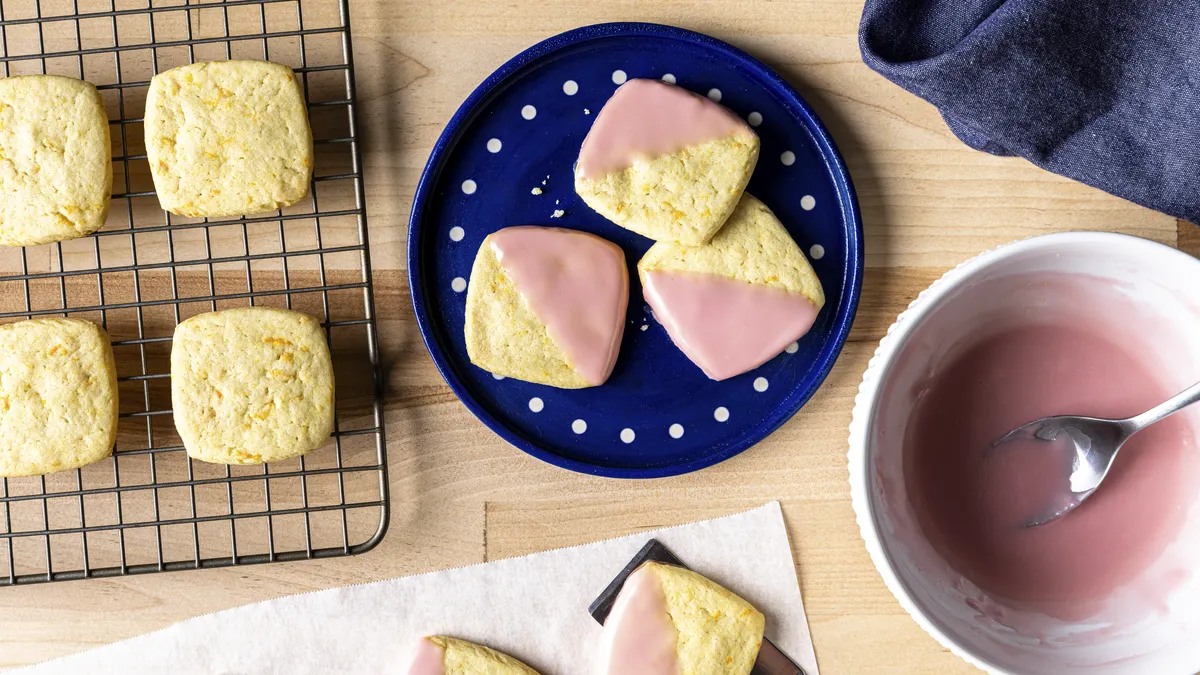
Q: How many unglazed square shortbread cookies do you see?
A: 4